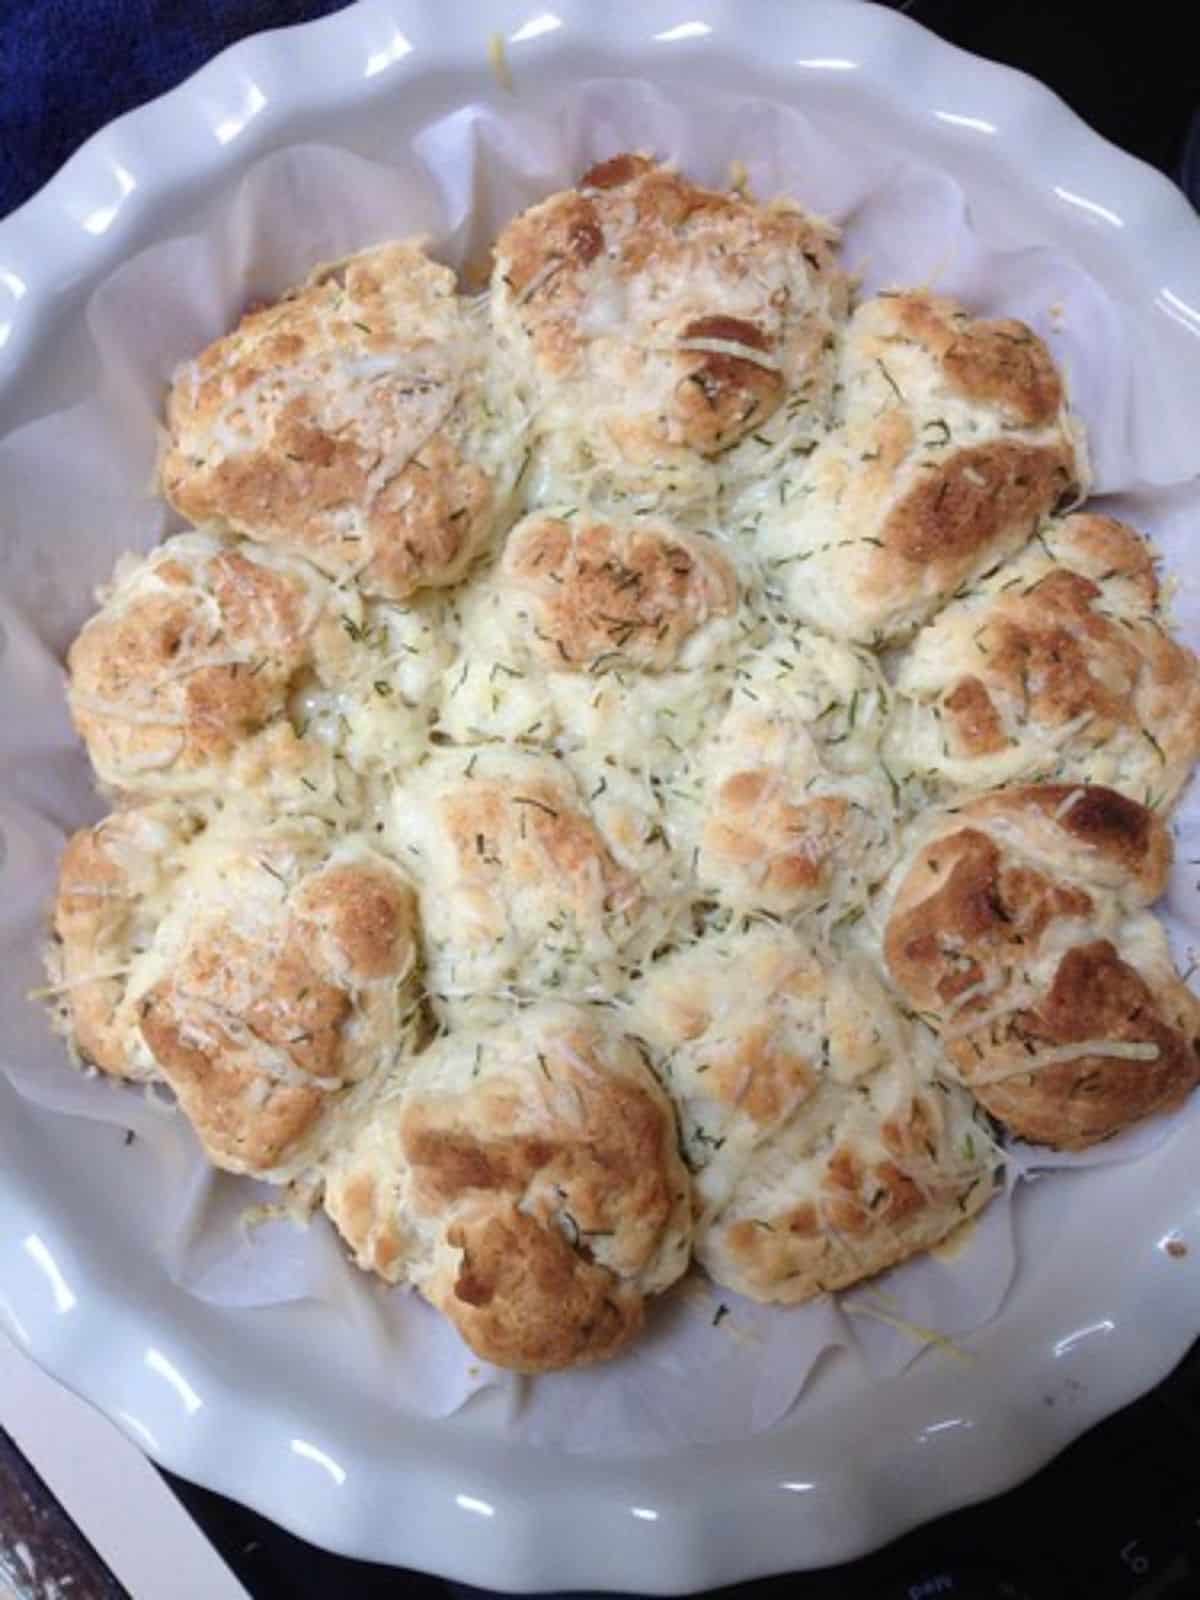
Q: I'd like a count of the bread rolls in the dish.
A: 12